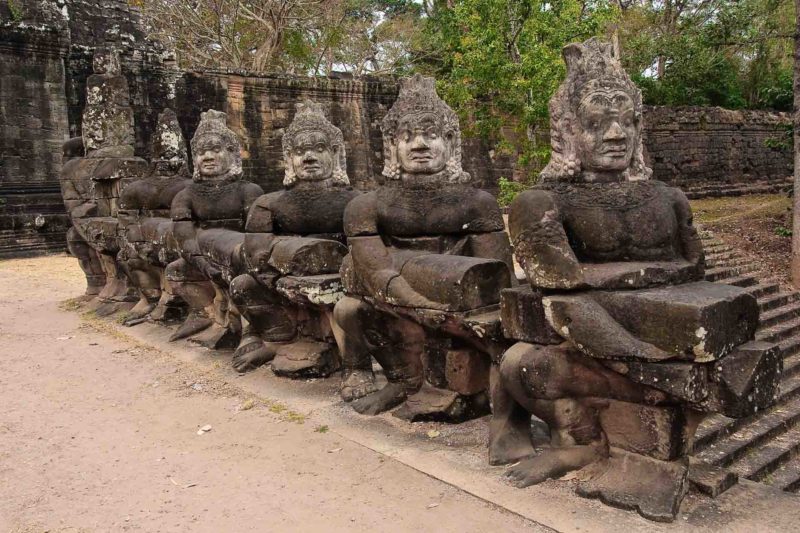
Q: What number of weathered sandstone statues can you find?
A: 6